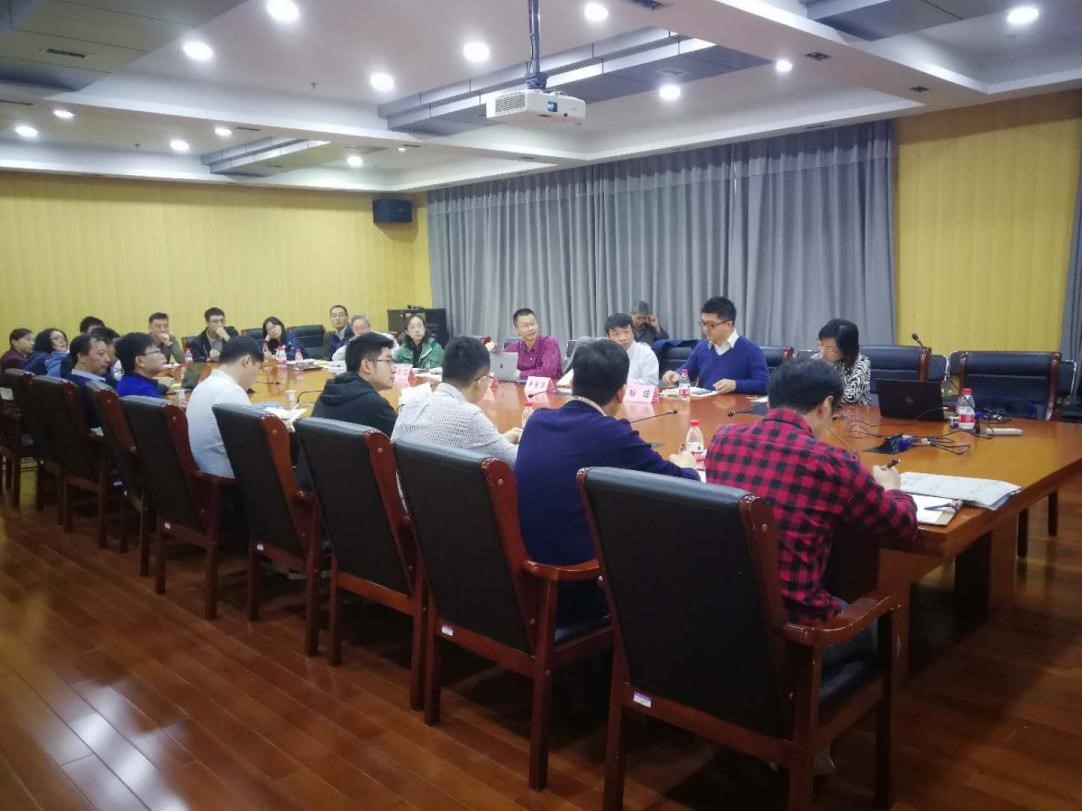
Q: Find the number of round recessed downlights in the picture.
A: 14